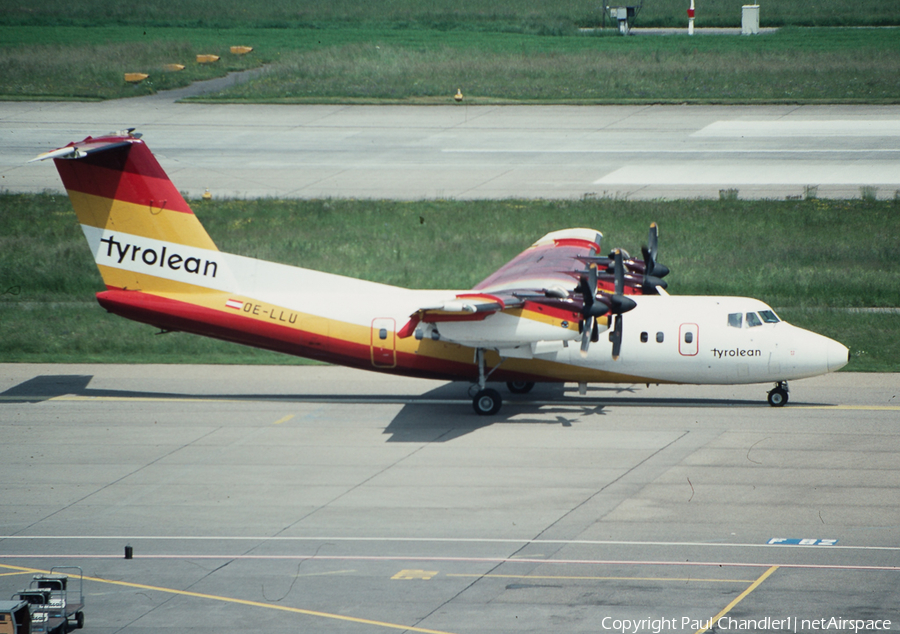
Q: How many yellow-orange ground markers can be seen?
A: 4